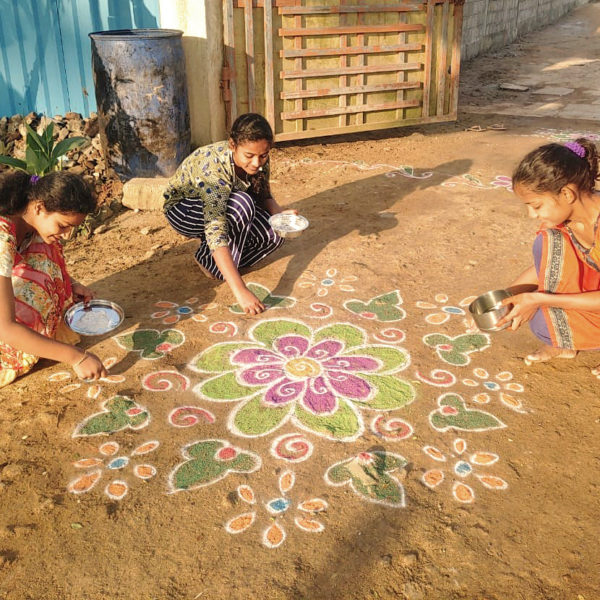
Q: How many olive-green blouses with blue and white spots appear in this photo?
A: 1